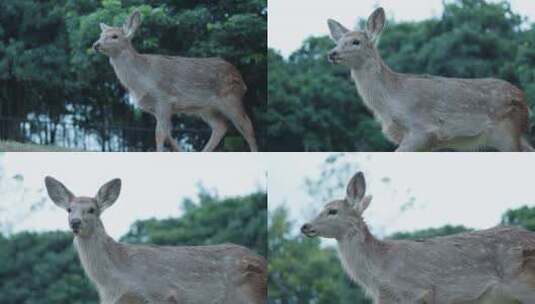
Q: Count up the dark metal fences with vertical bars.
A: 1